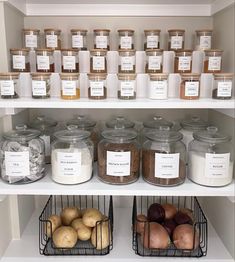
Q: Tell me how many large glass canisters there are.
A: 10